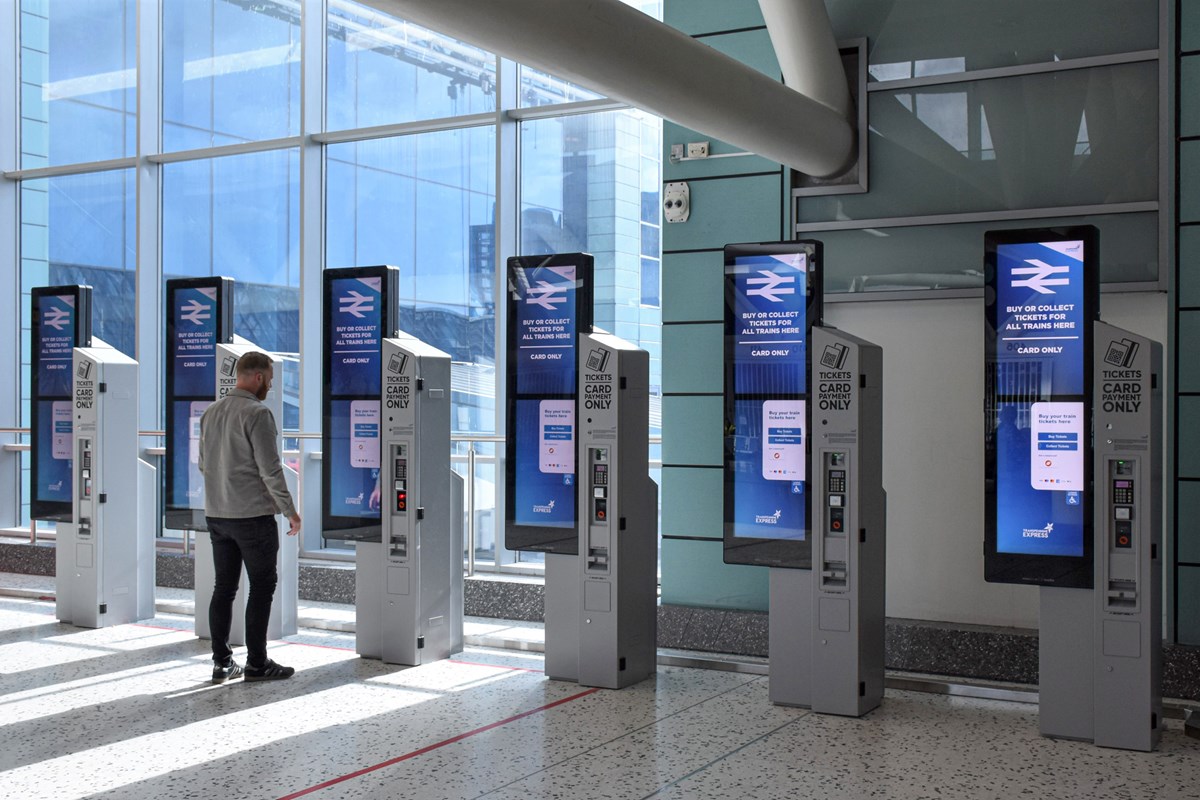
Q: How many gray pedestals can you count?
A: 6